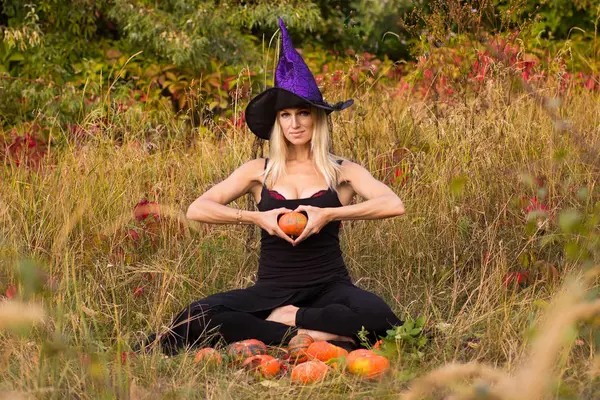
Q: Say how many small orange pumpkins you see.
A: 8